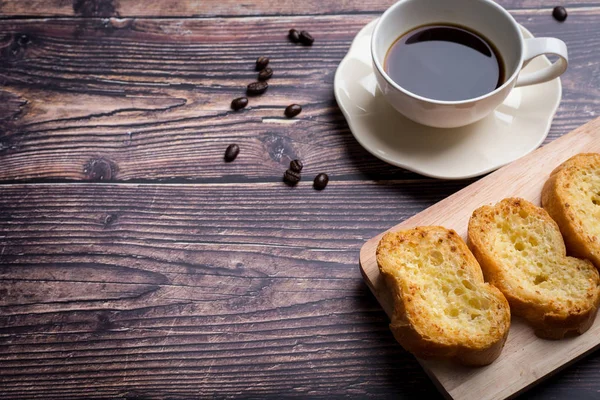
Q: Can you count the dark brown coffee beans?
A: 12